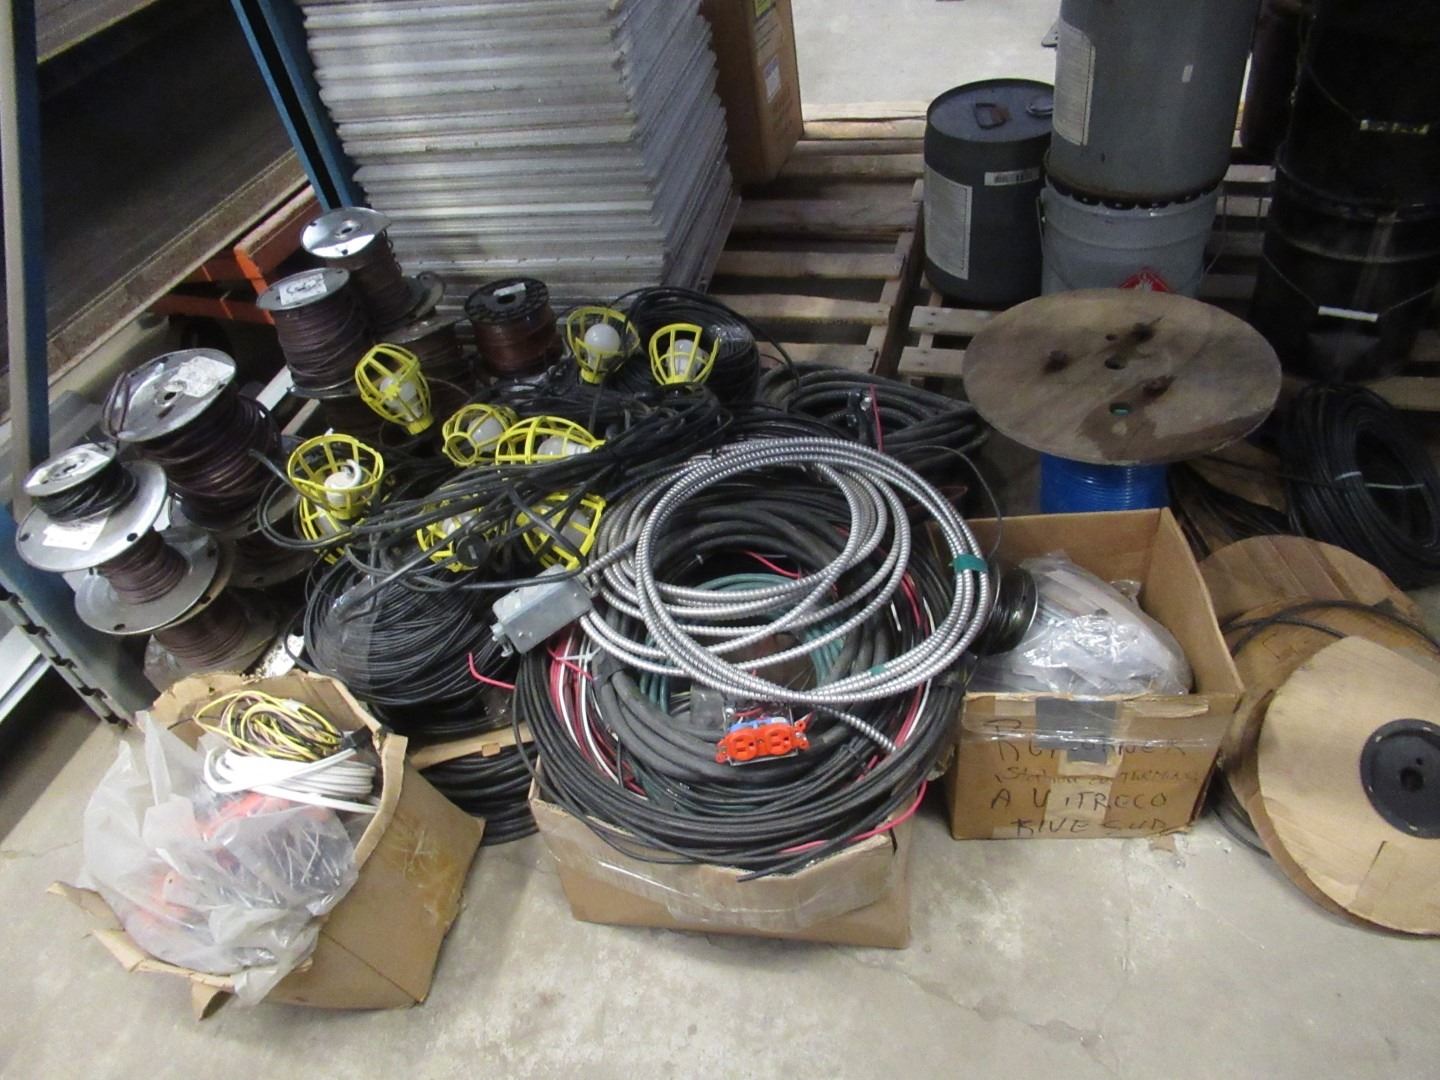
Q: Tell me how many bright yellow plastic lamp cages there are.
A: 9